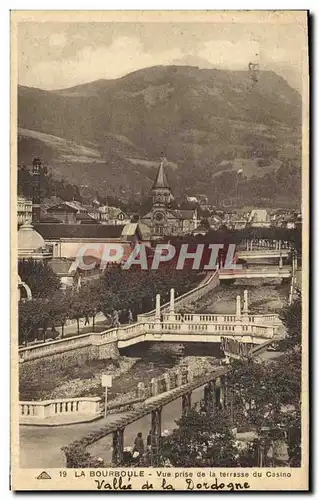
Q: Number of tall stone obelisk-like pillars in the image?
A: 4